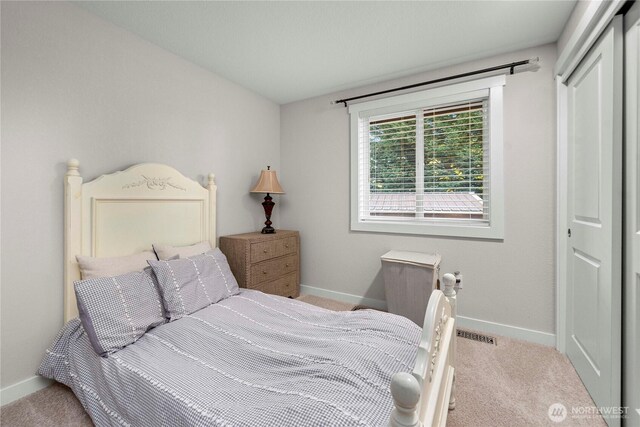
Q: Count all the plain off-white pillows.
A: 2